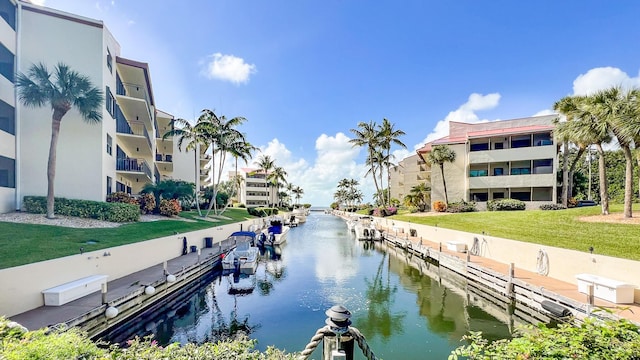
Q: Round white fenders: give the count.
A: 3